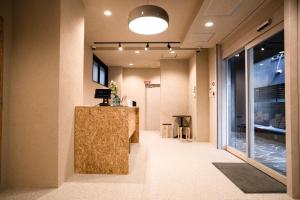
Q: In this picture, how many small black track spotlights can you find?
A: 3